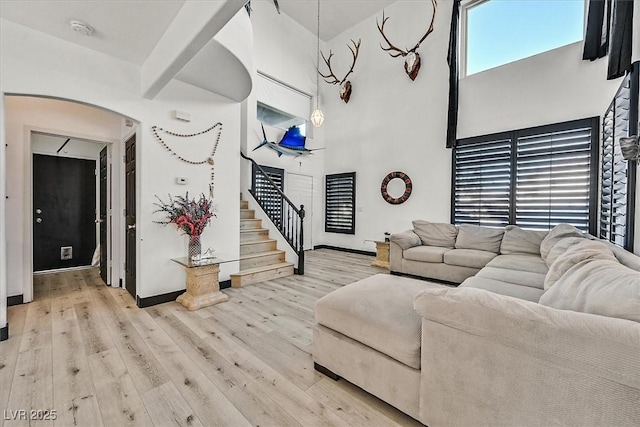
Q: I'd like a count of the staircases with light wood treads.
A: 1